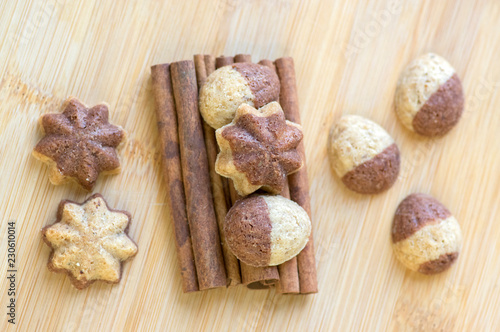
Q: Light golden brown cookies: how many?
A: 1